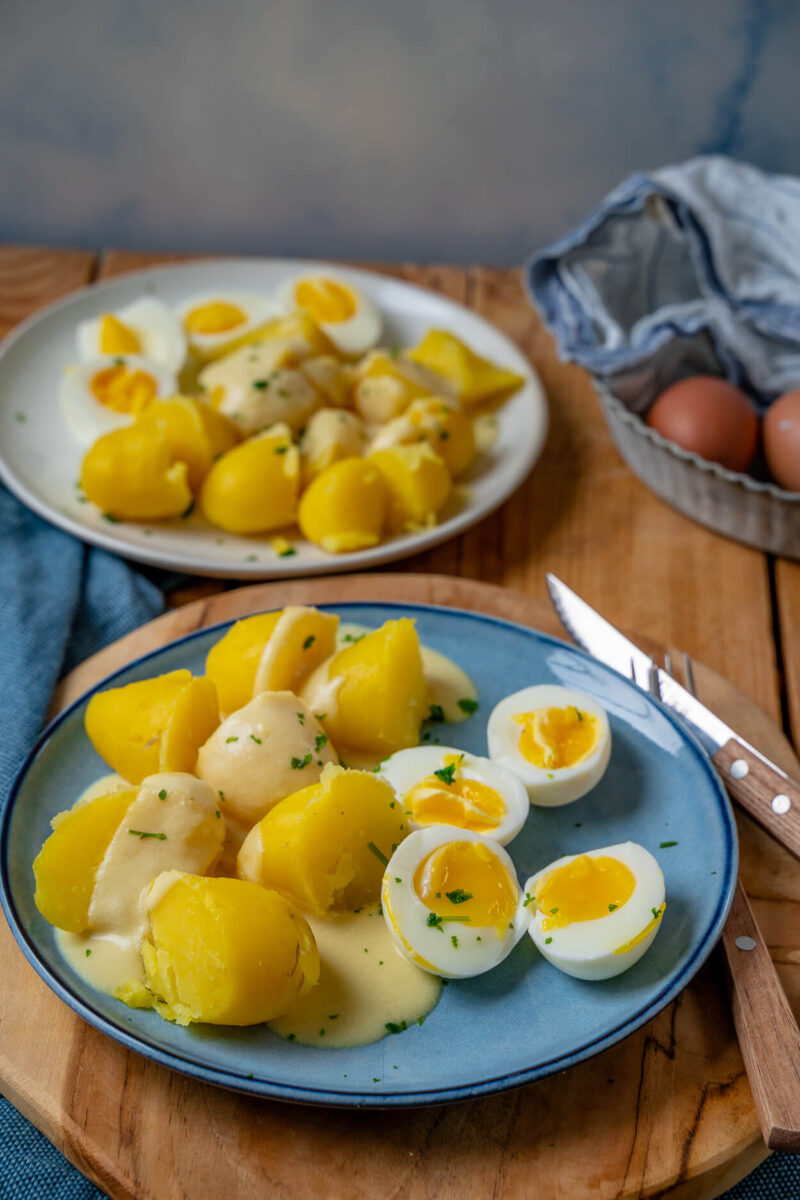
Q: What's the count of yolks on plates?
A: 8